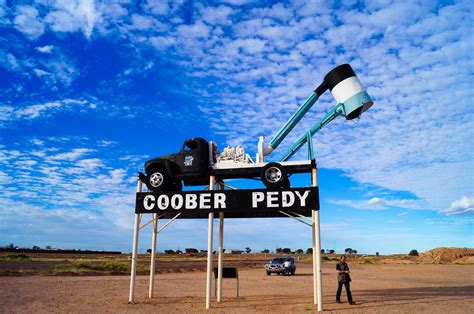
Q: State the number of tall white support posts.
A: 6